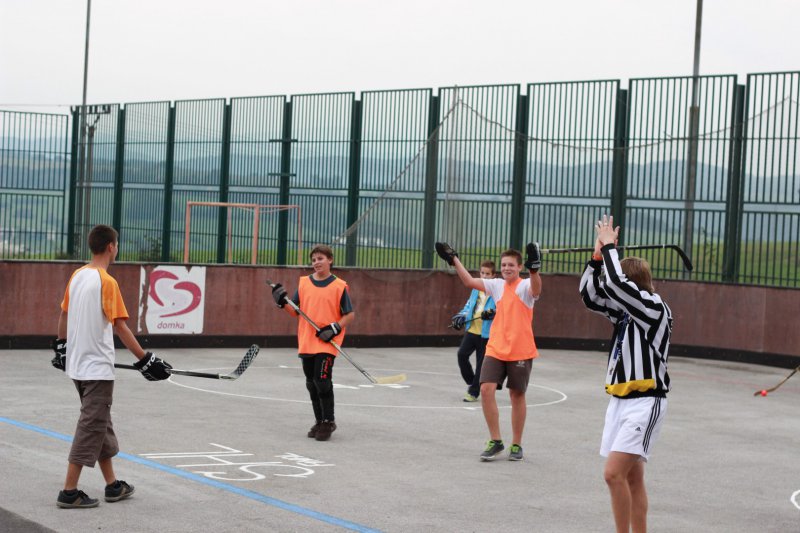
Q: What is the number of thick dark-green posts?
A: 10